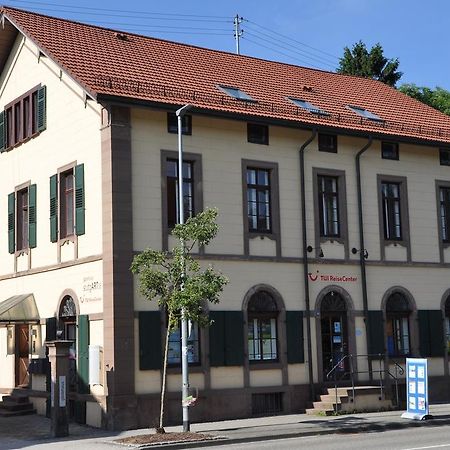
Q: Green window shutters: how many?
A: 15